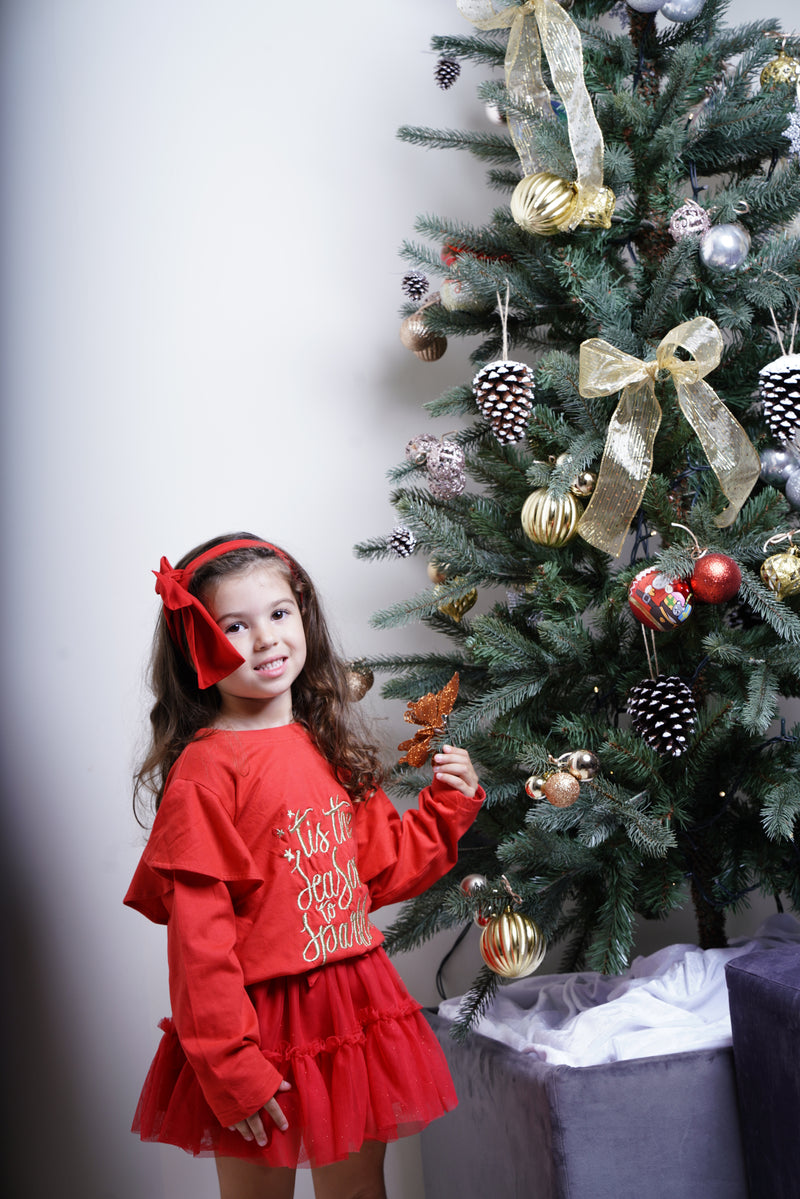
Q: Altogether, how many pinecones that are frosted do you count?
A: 6